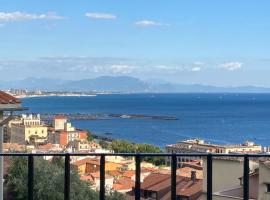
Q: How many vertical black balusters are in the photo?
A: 7